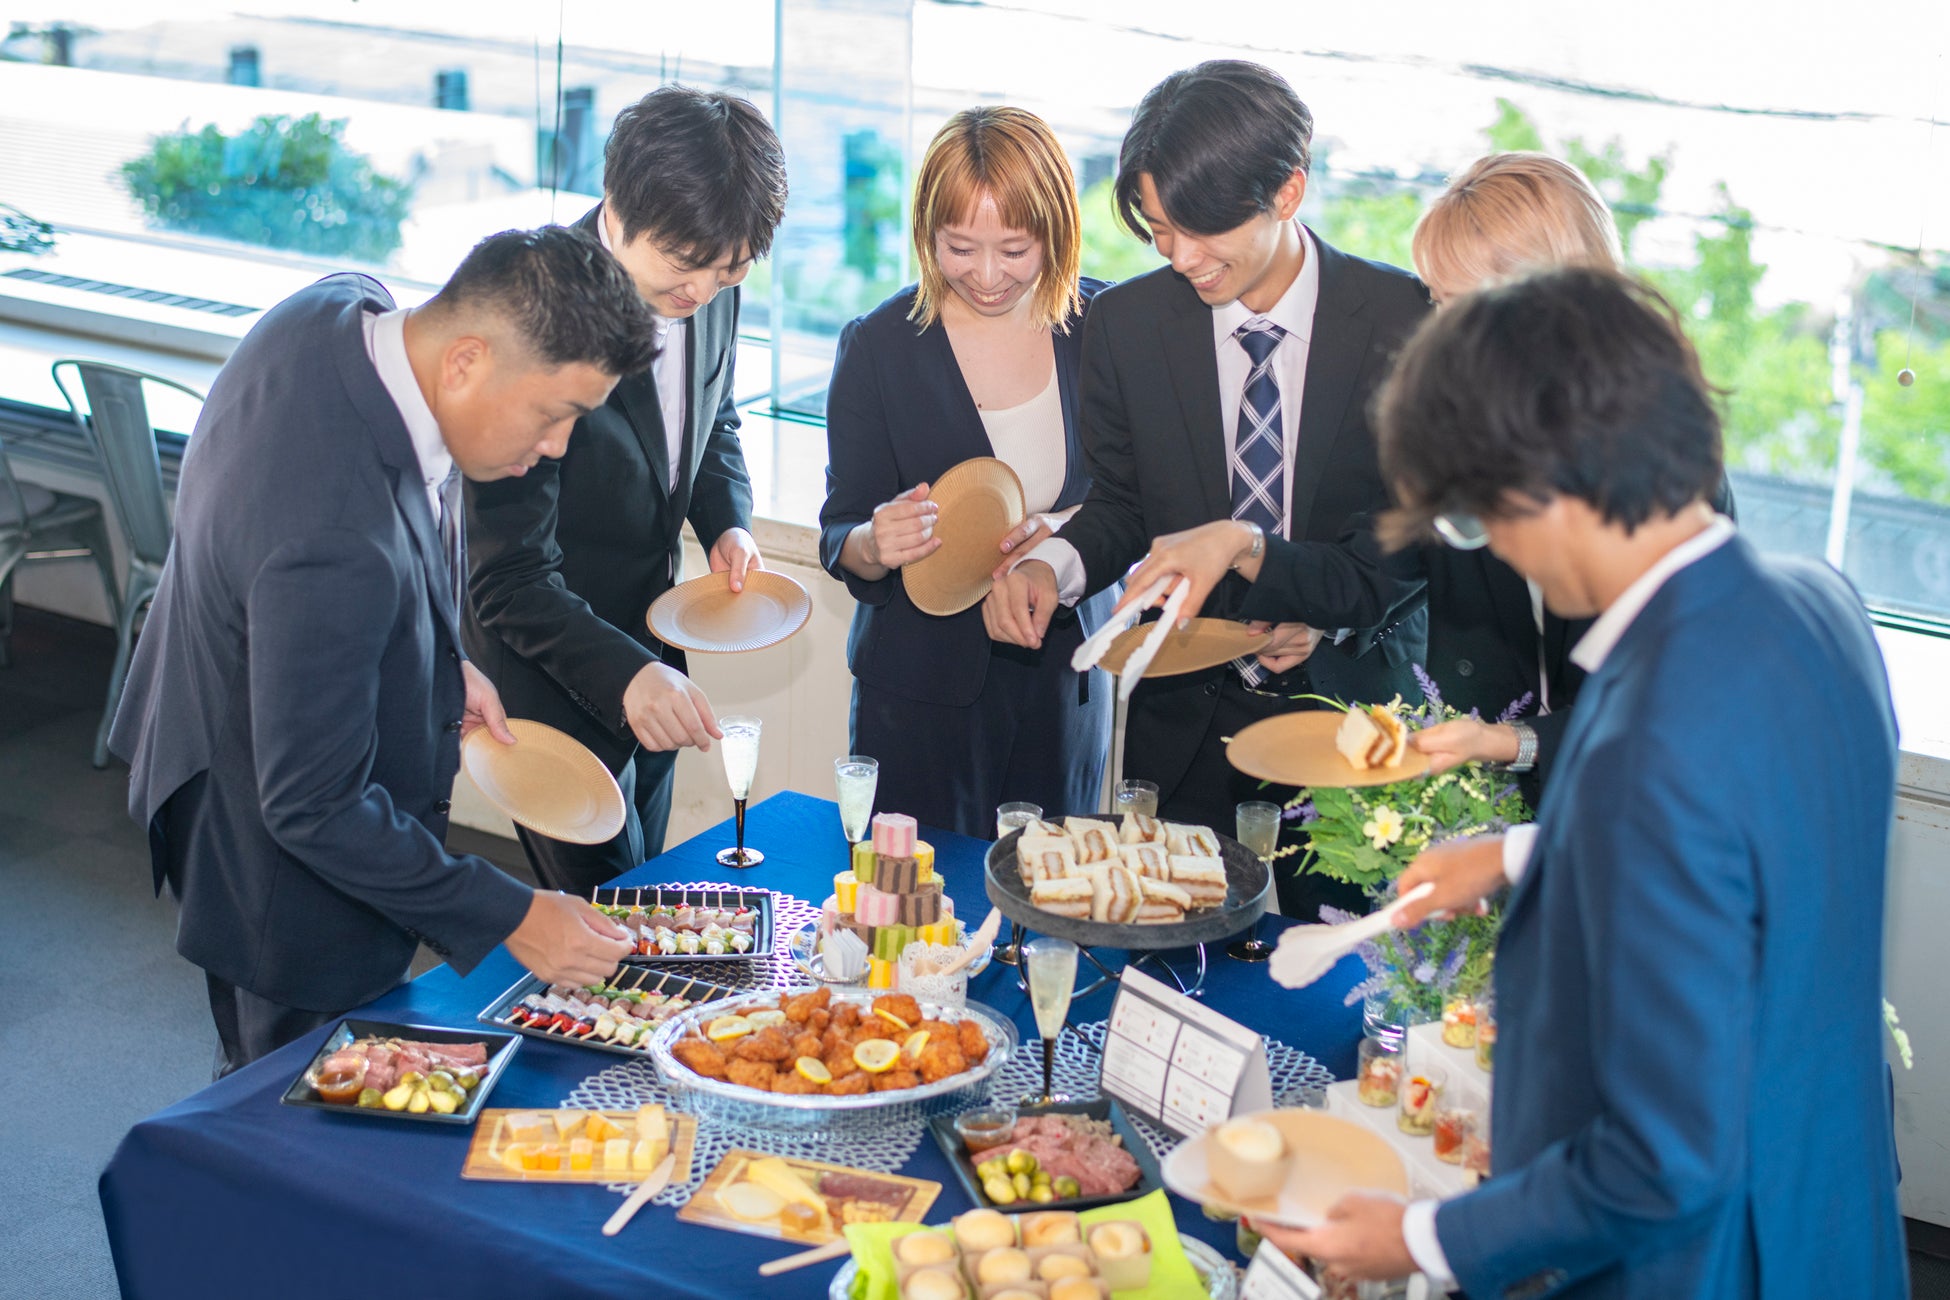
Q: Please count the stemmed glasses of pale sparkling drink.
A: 6